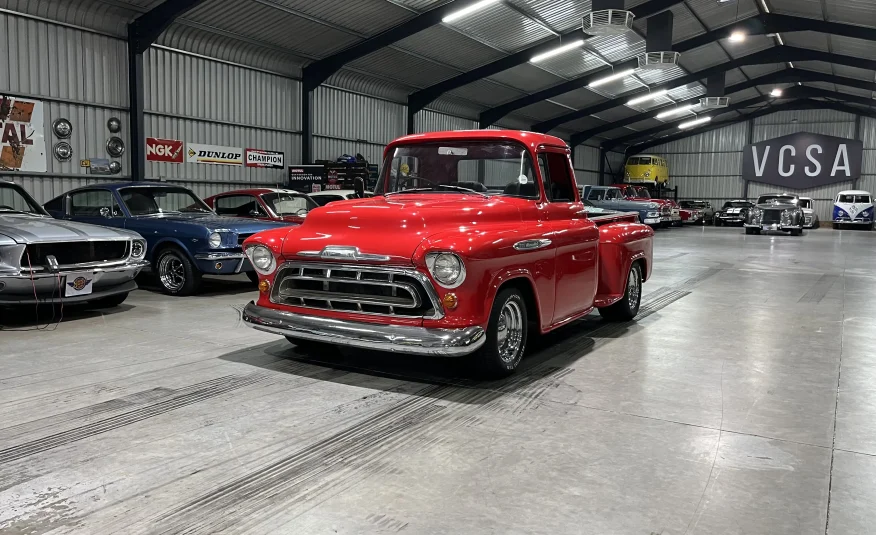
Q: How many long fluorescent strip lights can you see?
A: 6